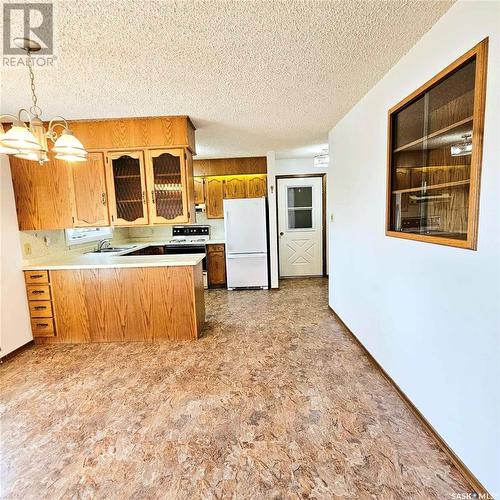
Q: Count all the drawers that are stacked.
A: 4